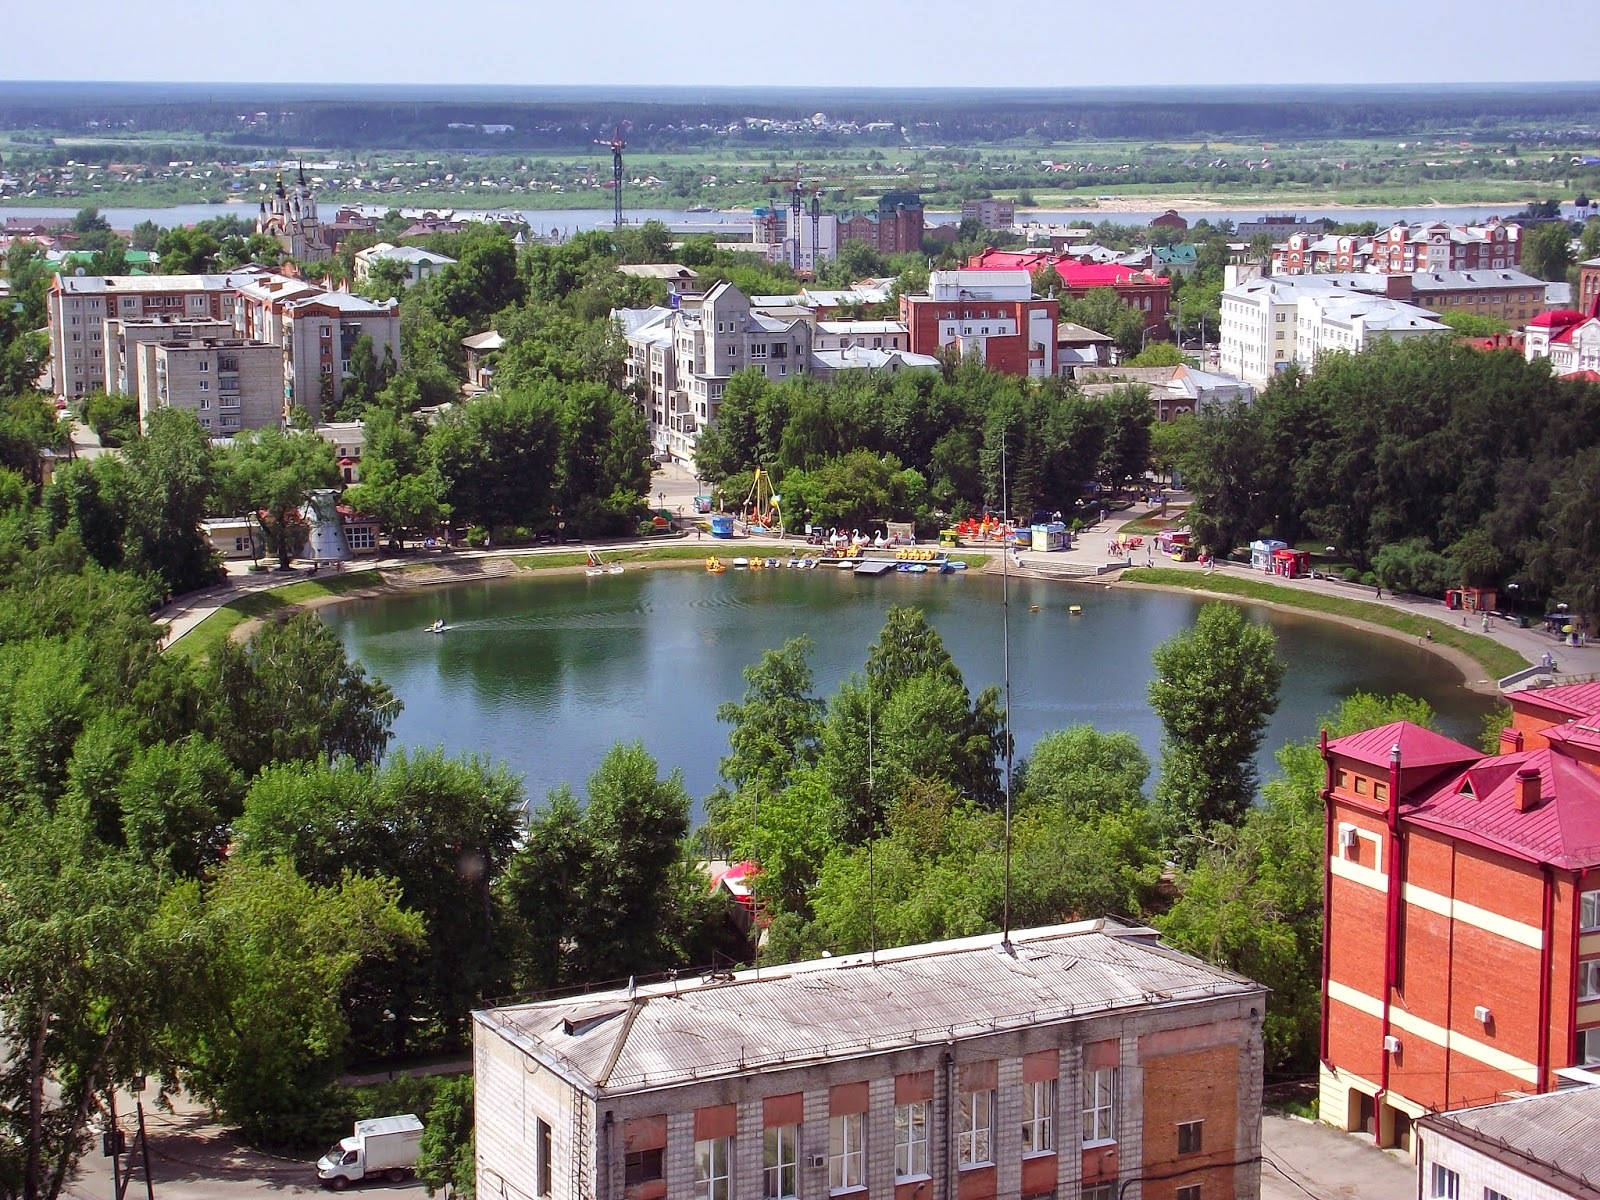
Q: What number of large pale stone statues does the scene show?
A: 0